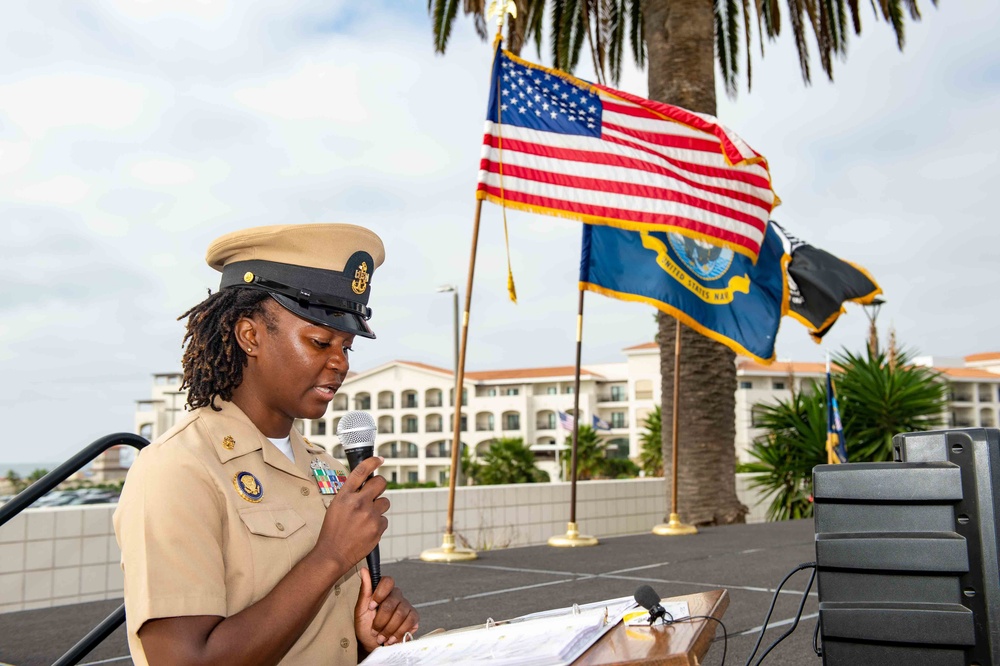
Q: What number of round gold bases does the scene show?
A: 3